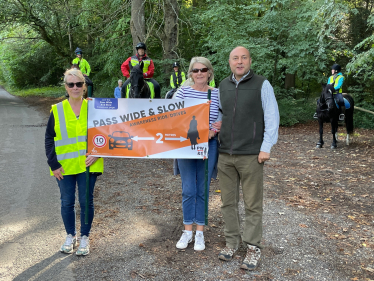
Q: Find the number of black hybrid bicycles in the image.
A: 0